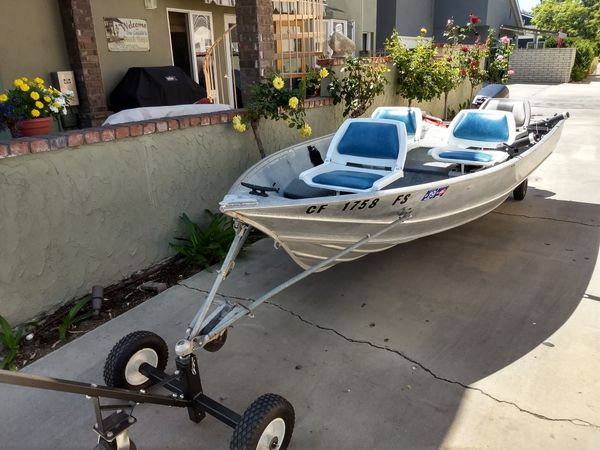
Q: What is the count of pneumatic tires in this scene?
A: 3